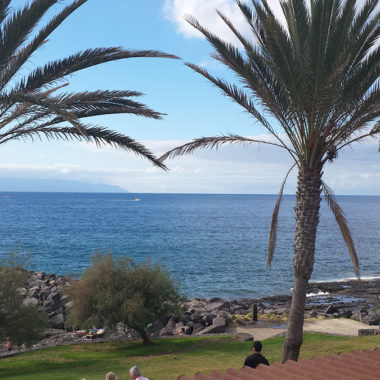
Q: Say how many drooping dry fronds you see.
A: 2